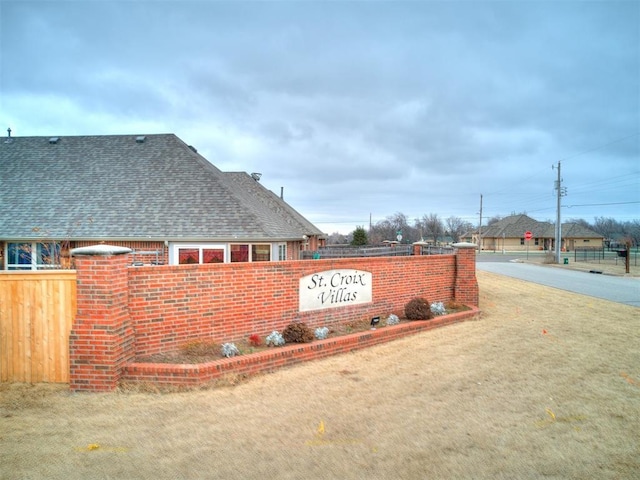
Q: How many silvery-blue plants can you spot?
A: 5